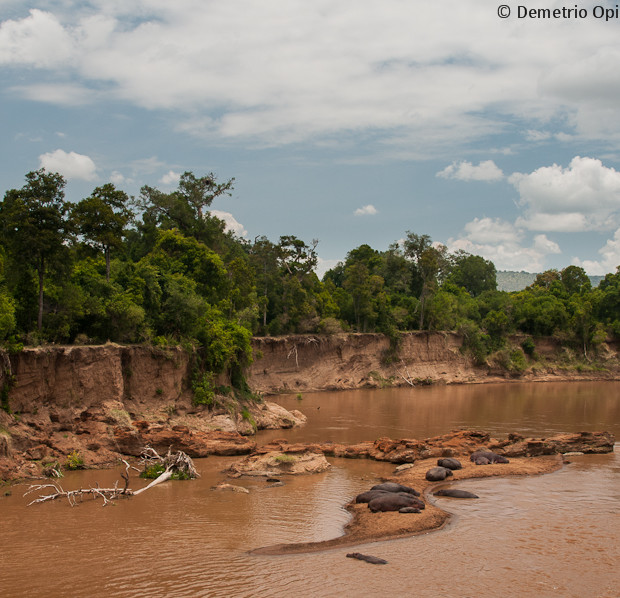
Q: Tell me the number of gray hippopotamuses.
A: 10